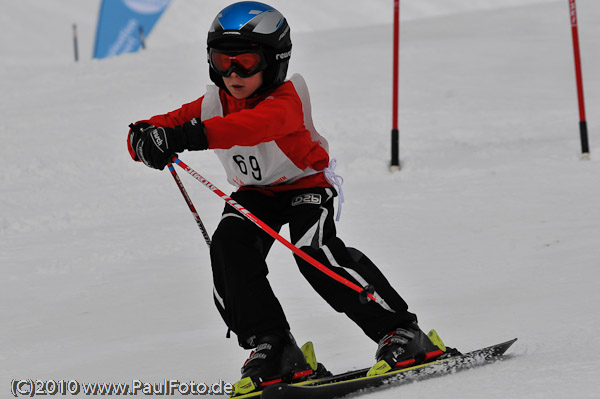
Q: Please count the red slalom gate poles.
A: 2